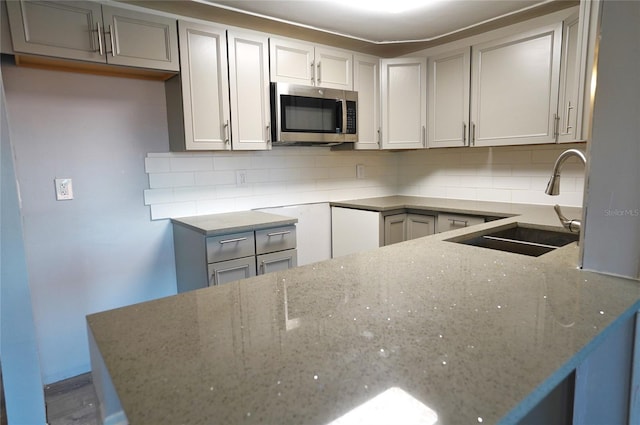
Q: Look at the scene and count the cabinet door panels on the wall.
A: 11